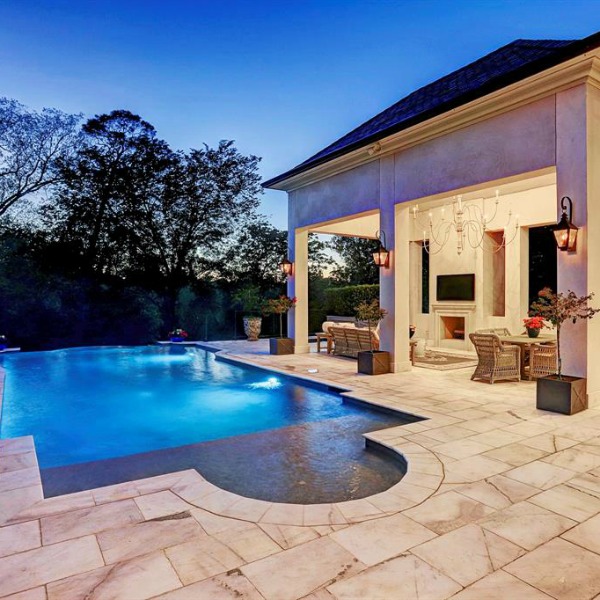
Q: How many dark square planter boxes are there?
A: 3